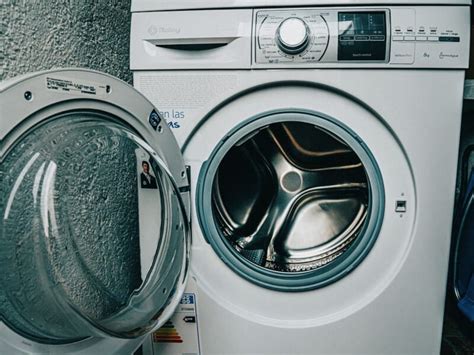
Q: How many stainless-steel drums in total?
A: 1